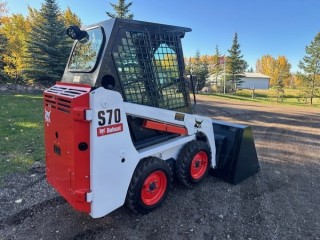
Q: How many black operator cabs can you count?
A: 1